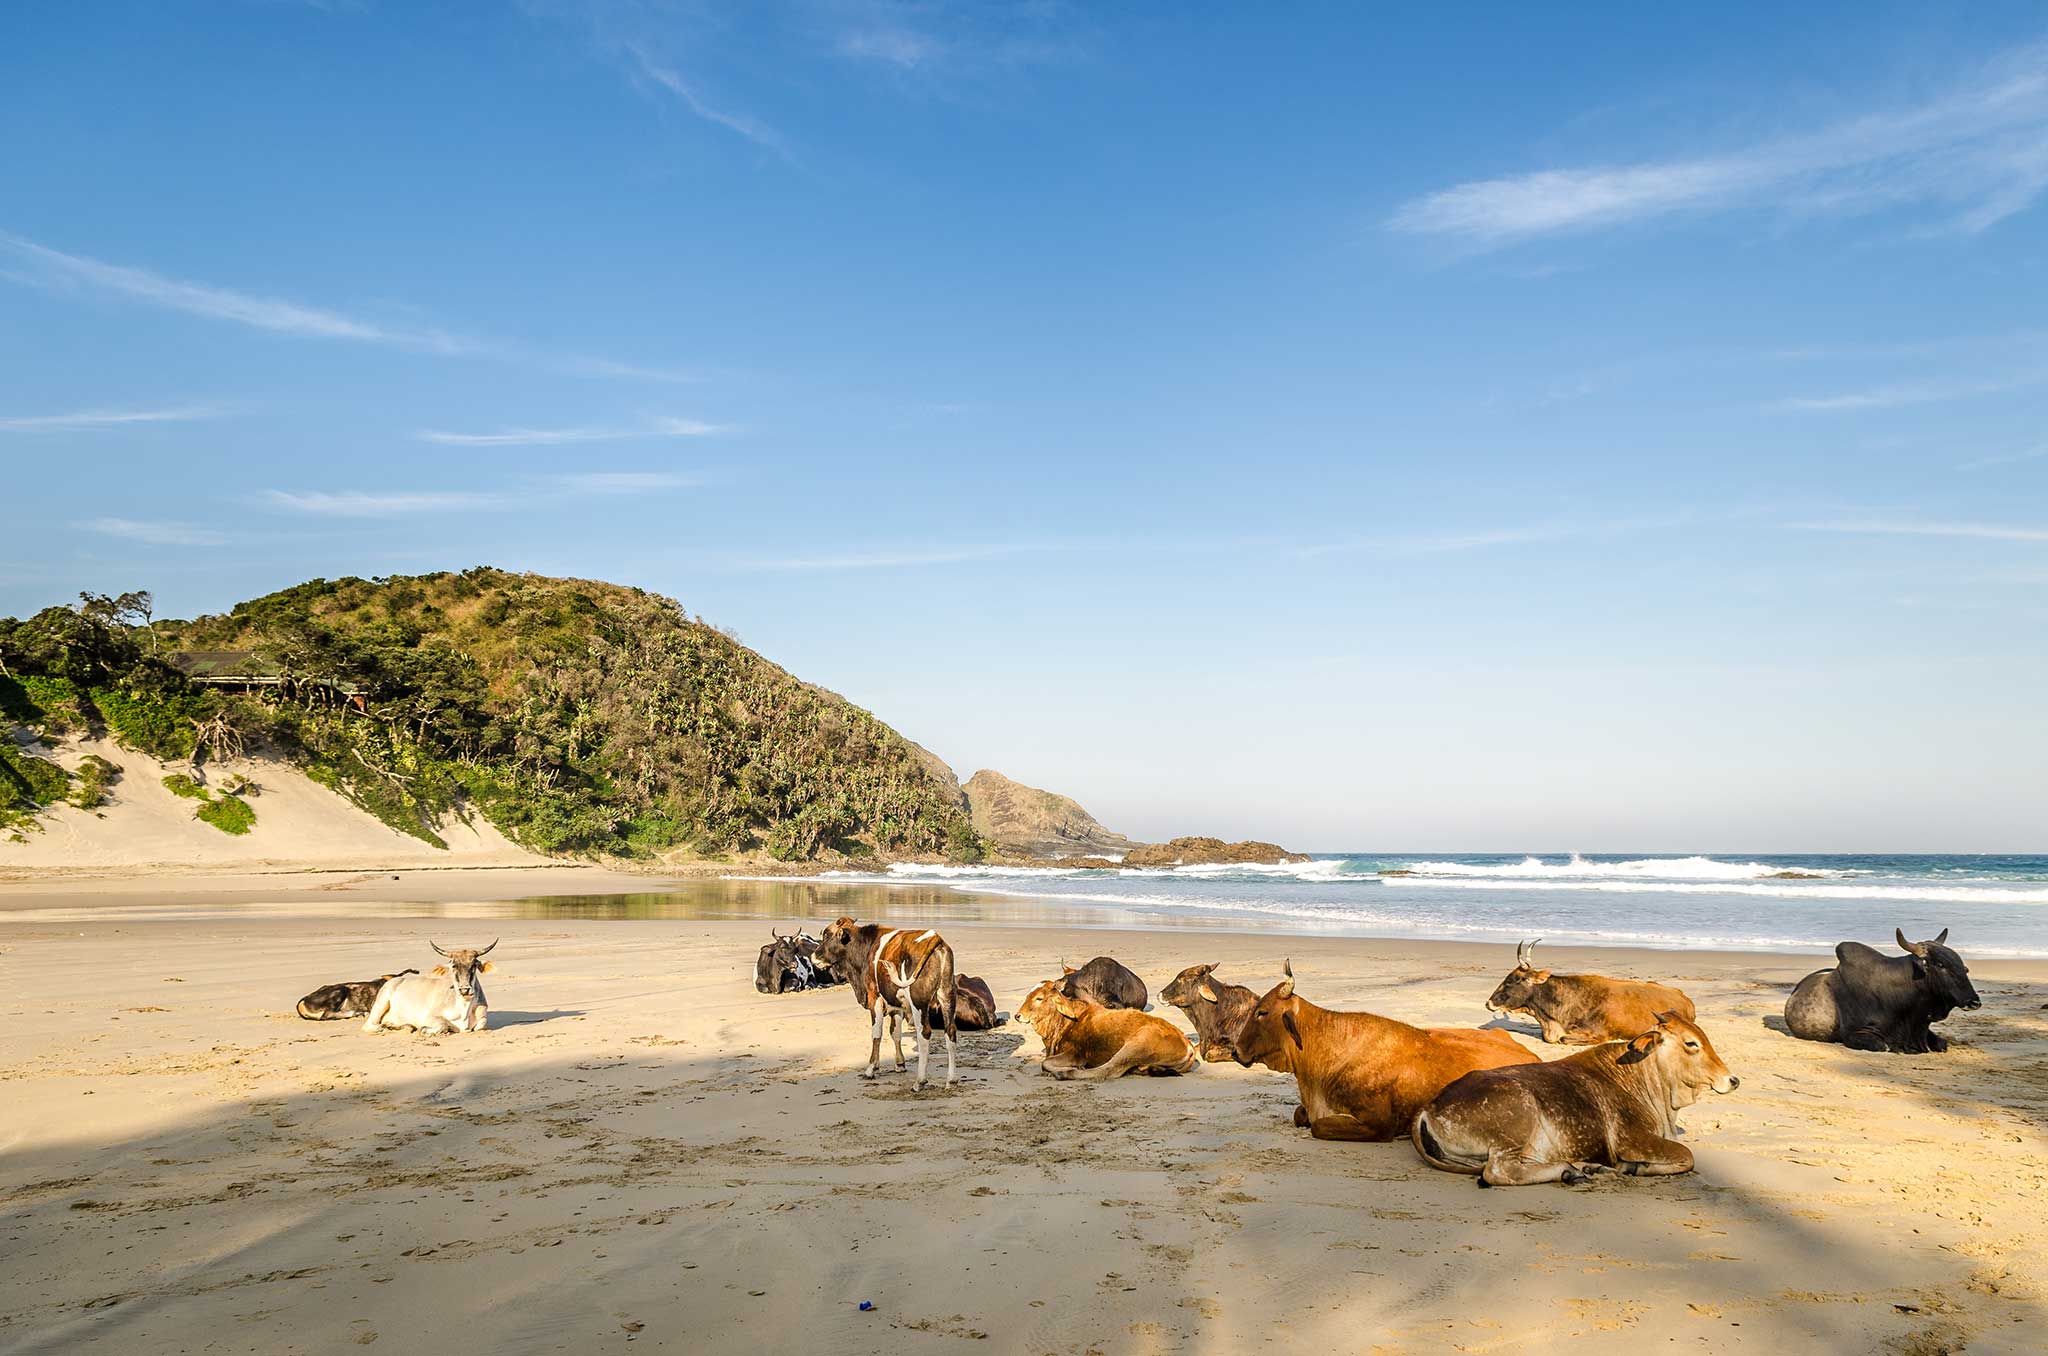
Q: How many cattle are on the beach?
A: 13